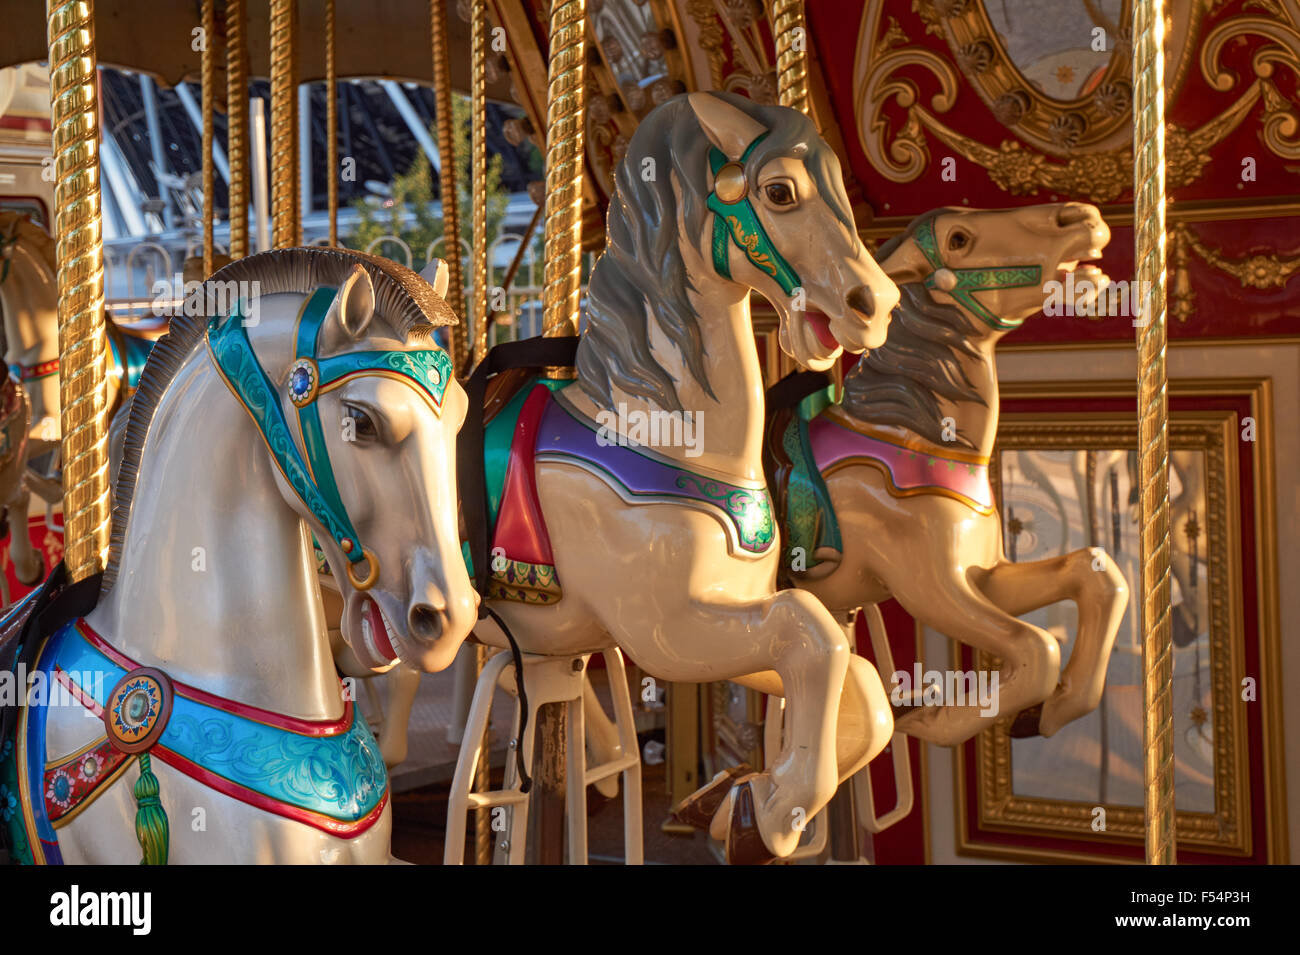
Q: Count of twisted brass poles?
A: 10